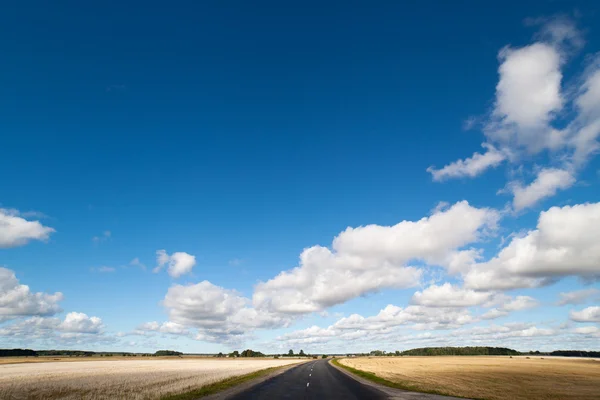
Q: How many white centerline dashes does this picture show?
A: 3